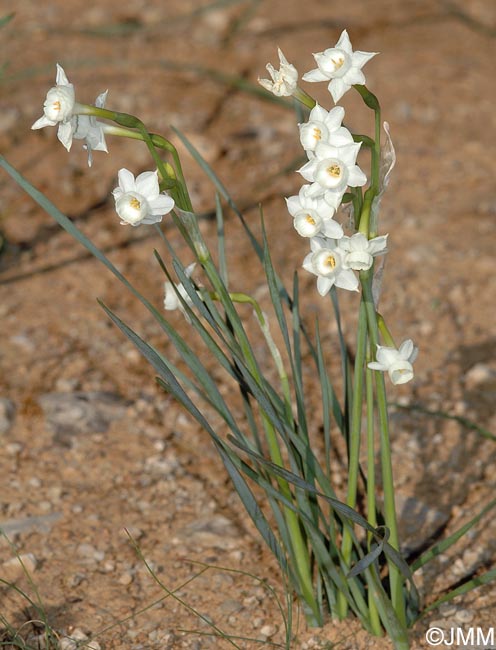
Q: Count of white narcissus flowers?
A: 12